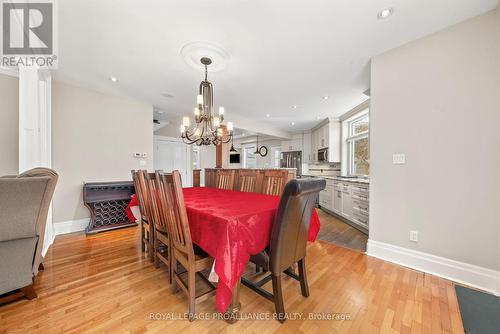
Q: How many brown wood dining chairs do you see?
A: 6